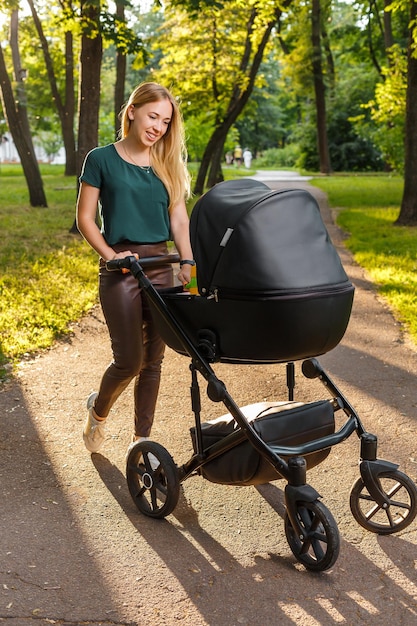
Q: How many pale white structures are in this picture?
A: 1